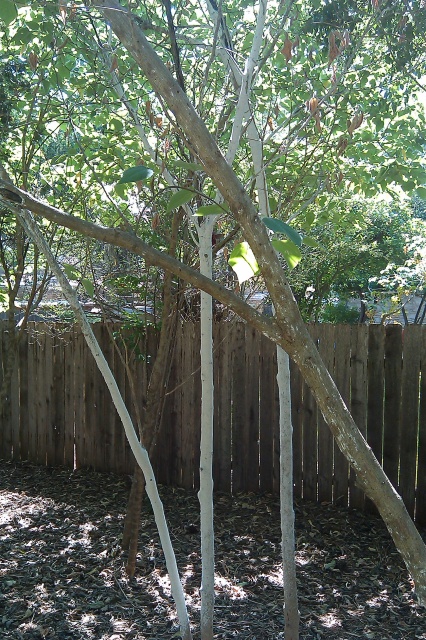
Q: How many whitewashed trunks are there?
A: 3